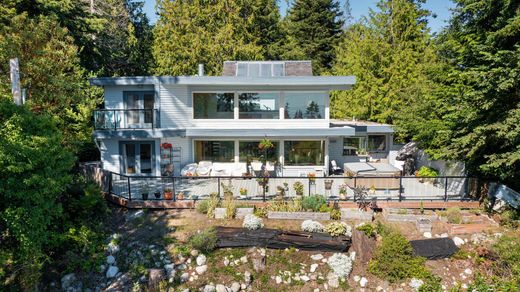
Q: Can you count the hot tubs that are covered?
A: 1